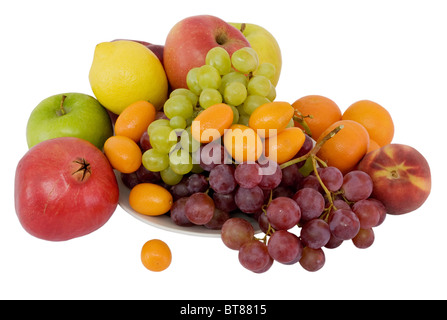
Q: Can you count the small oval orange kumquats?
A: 8